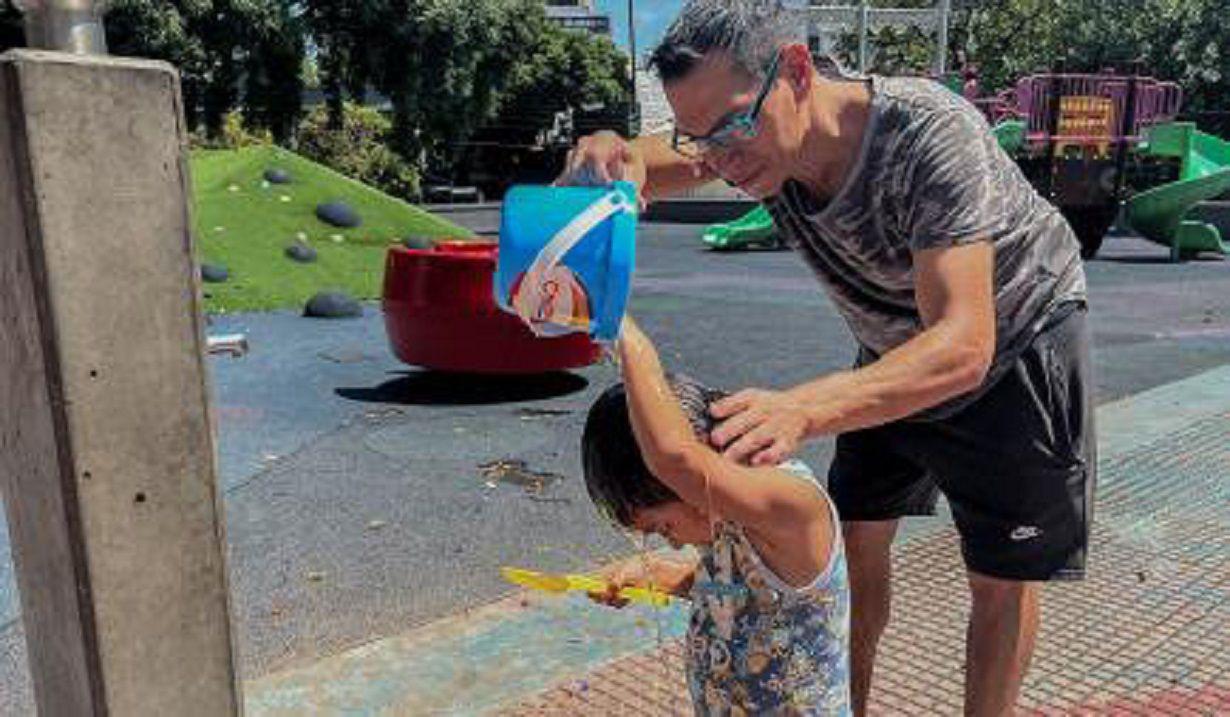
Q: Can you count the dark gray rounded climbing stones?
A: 6